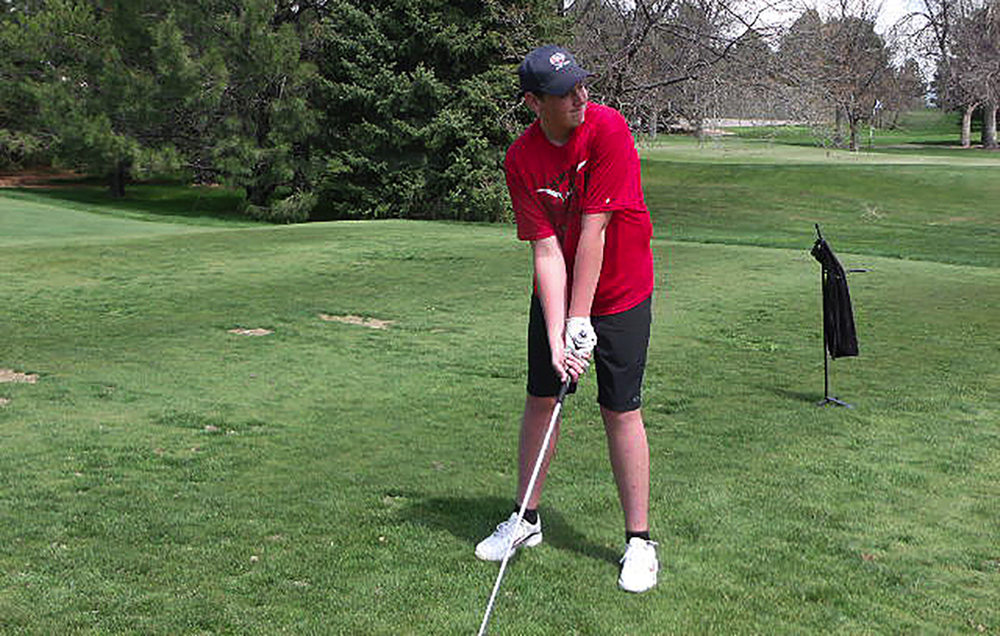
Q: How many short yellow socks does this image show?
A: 0